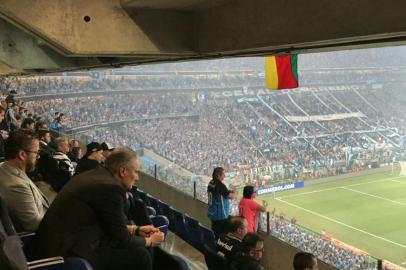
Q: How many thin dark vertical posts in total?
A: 4